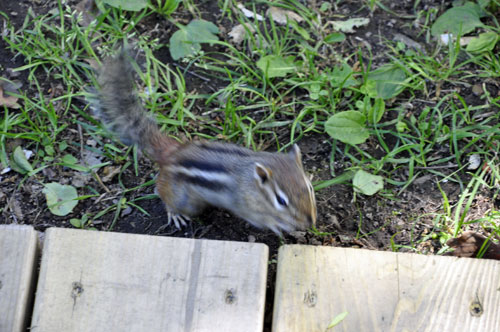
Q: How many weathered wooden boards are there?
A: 3